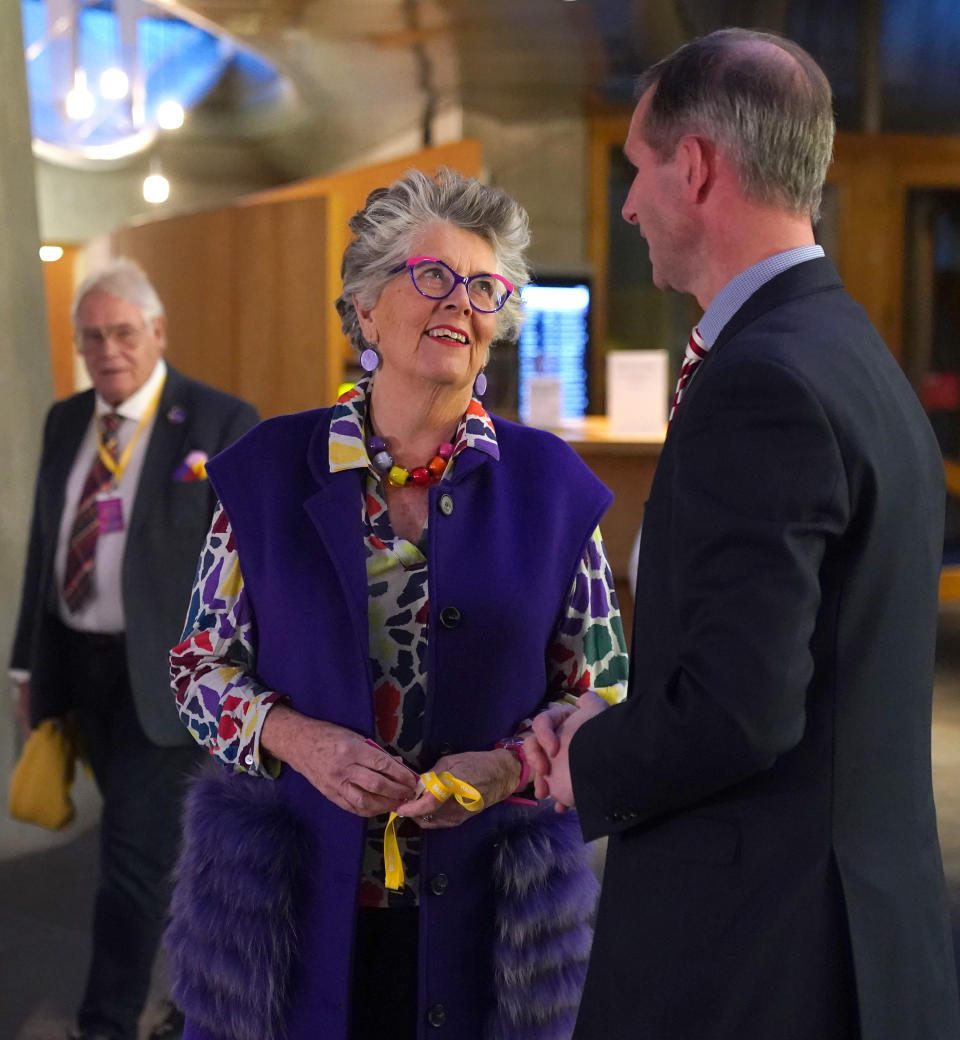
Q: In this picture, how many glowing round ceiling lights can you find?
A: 4